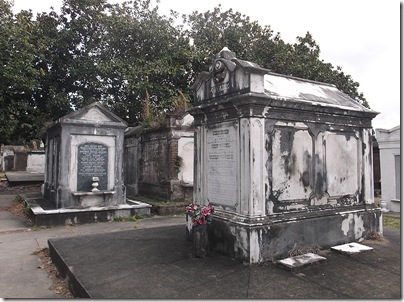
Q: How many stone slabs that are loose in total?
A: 2